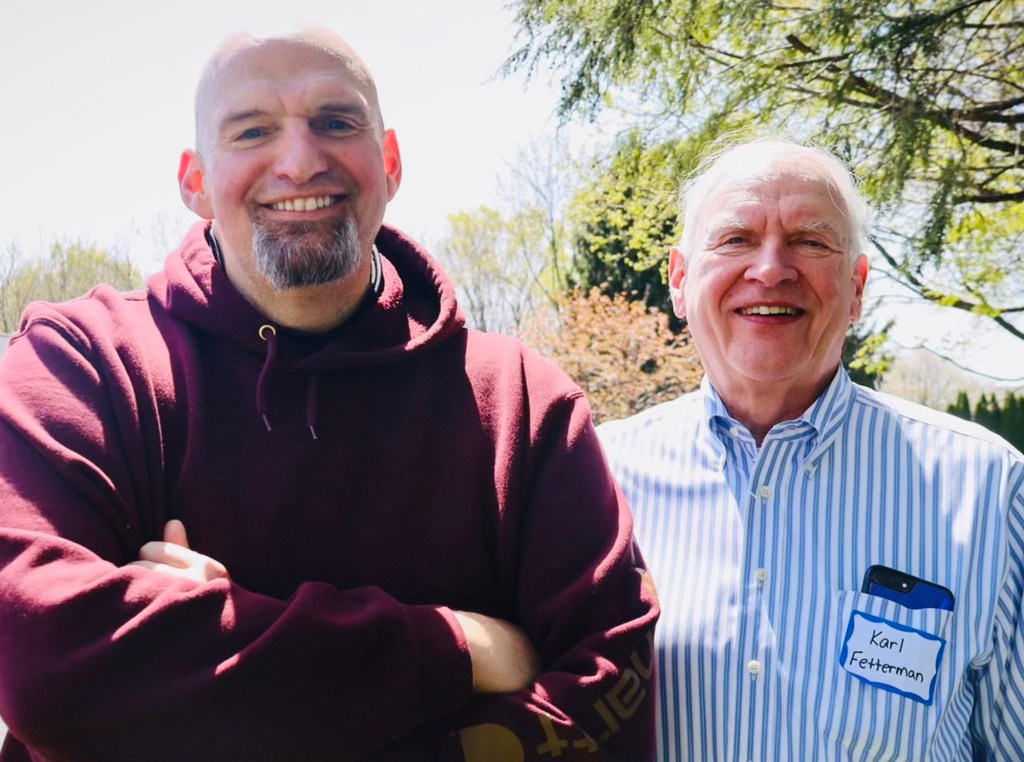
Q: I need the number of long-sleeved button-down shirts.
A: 1